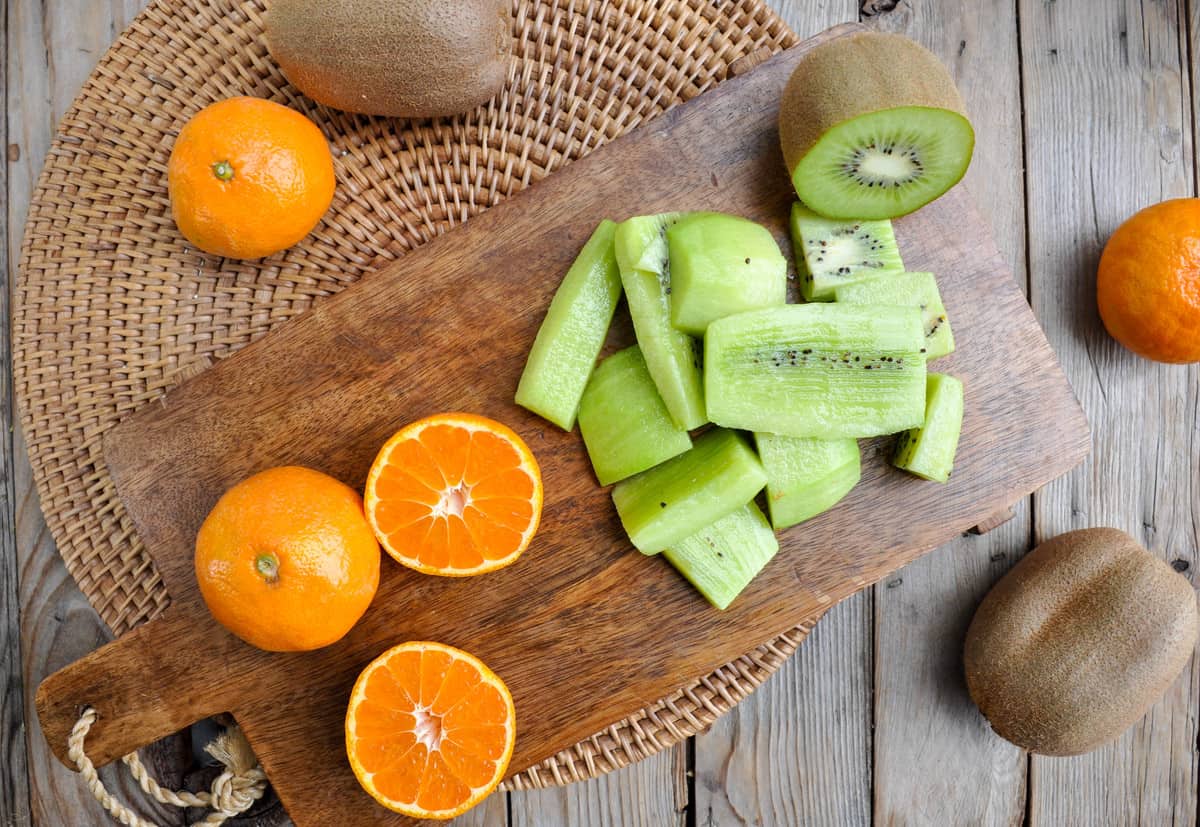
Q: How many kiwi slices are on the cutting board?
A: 11